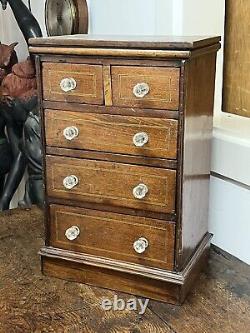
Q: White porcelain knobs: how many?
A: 8